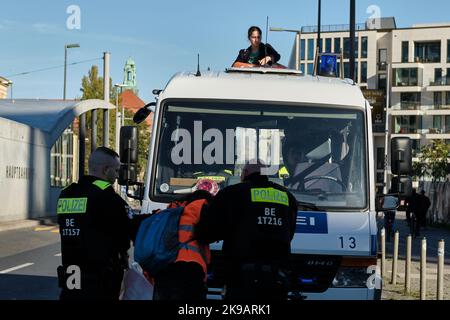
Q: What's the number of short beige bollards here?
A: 5